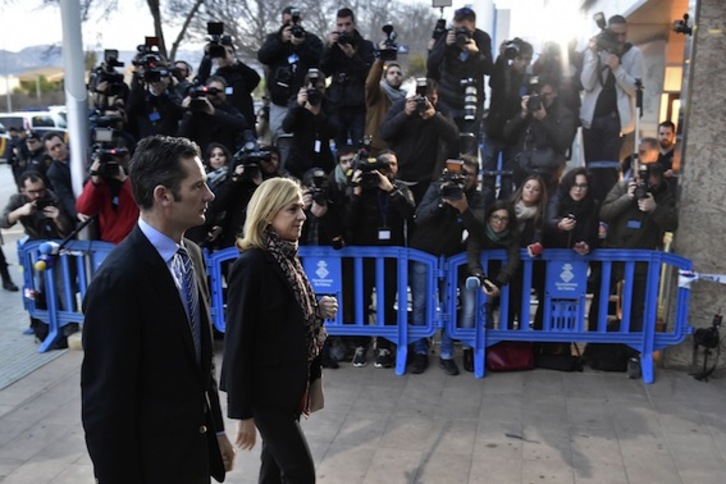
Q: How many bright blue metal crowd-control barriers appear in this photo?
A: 3